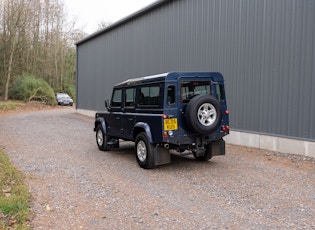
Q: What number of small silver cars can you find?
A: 1